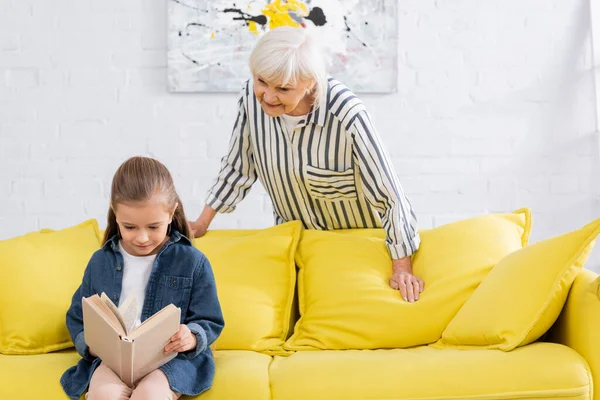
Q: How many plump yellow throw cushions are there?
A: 4